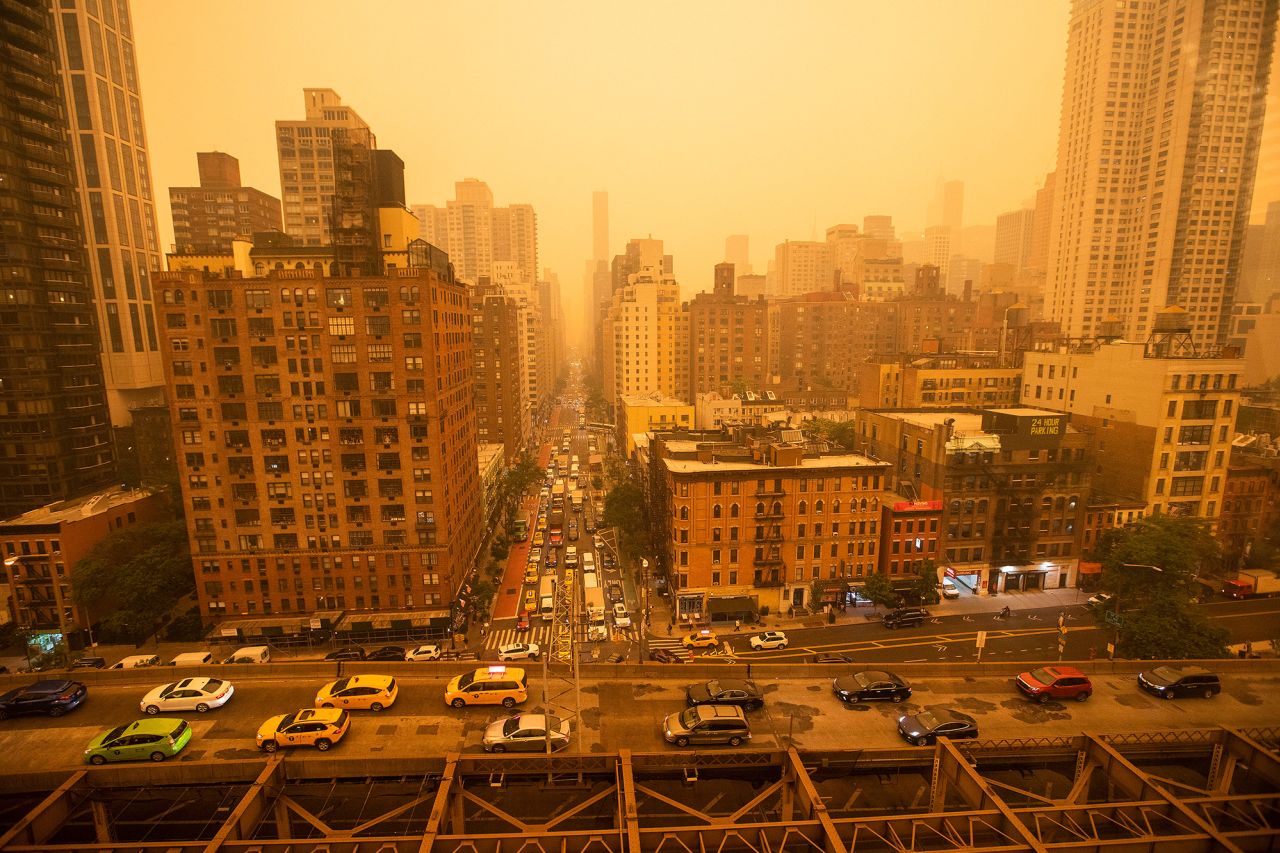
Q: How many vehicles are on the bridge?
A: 13